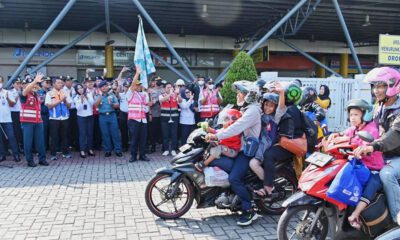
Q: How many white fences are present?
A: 1